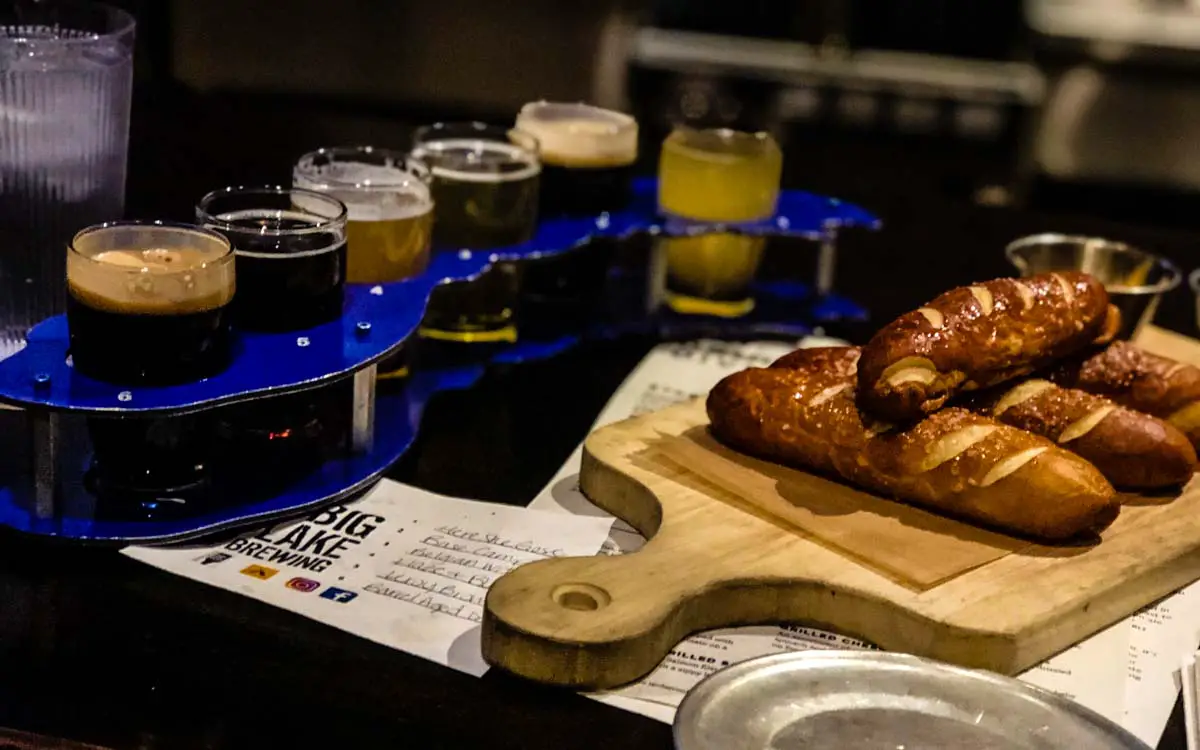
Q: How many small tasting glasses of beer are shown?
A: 6